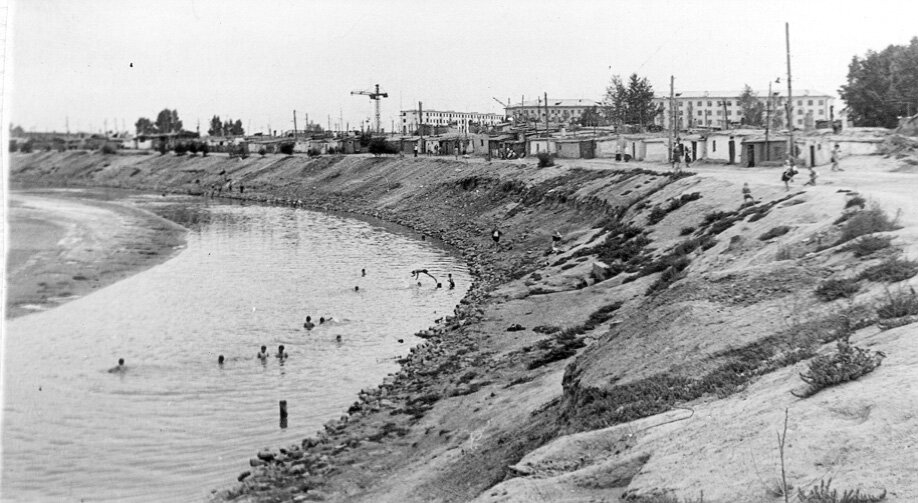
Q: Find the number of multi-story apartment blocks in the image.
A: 3